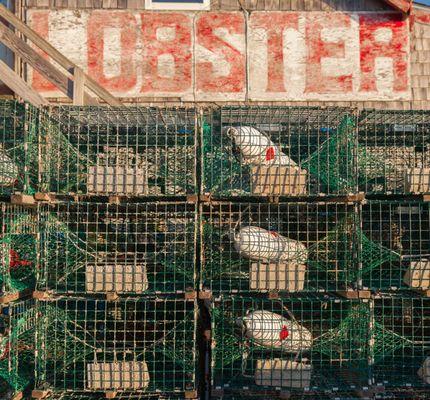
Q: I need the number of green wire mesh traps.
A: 12